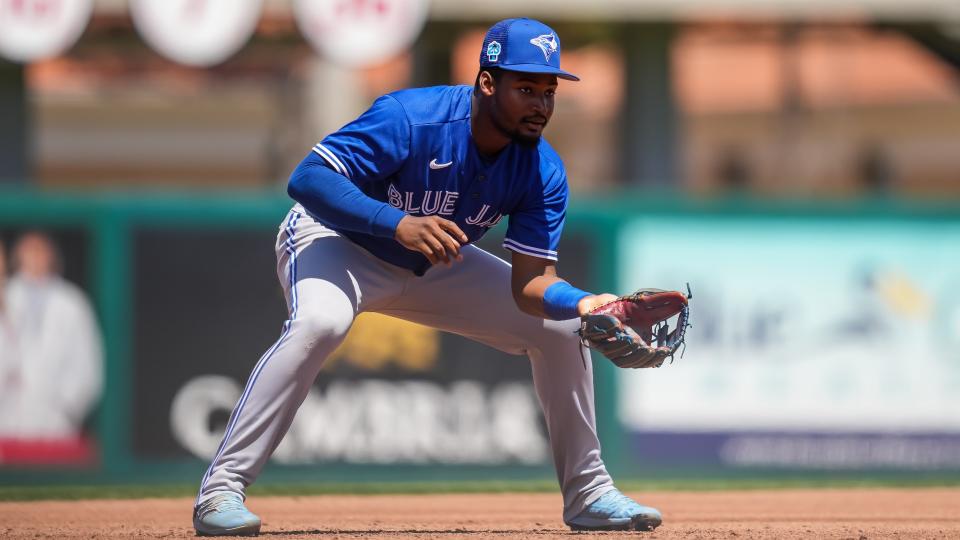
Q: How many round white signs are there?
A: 3